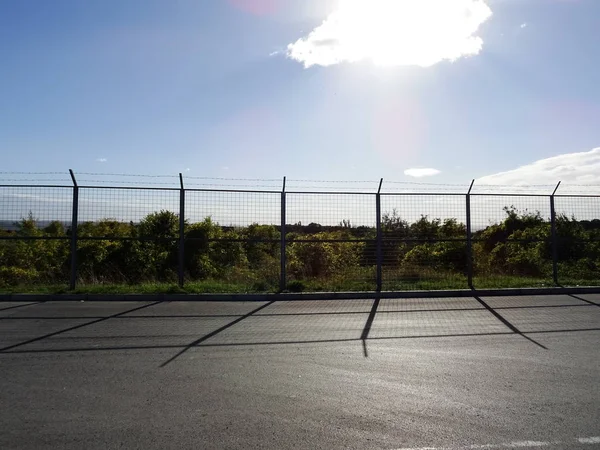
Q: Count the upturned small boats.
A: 0